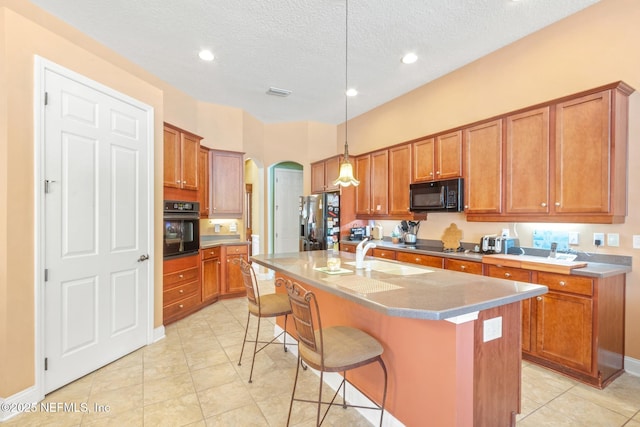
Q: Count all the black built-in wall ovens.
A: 1